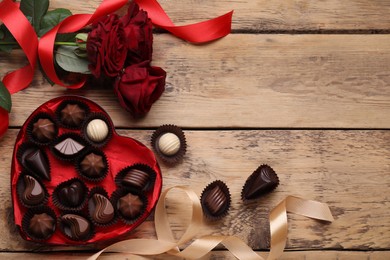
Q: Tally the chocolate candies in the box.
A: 13